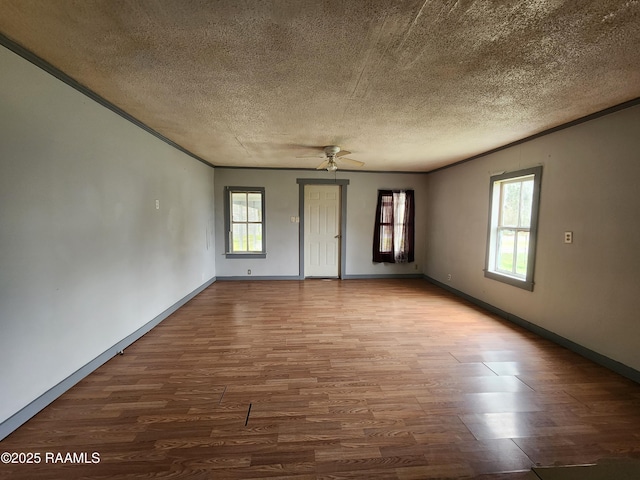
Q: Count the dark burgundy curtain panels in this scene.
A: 2